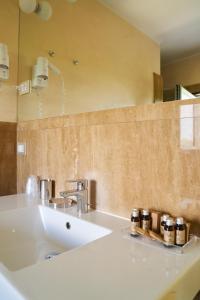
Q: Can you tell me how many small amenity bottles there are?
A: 5